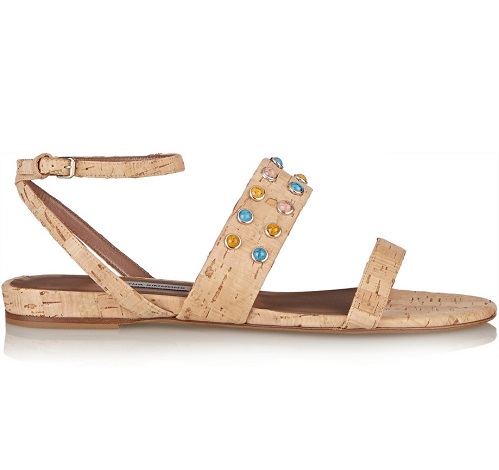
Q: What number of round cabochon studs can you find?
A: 10